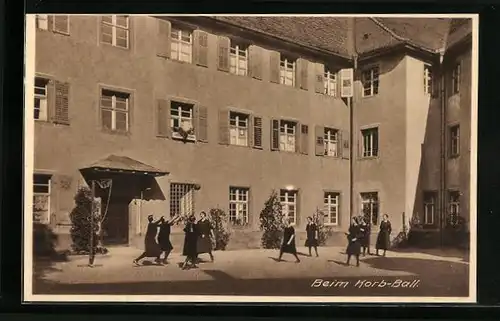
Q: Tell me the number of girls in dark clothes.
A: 9